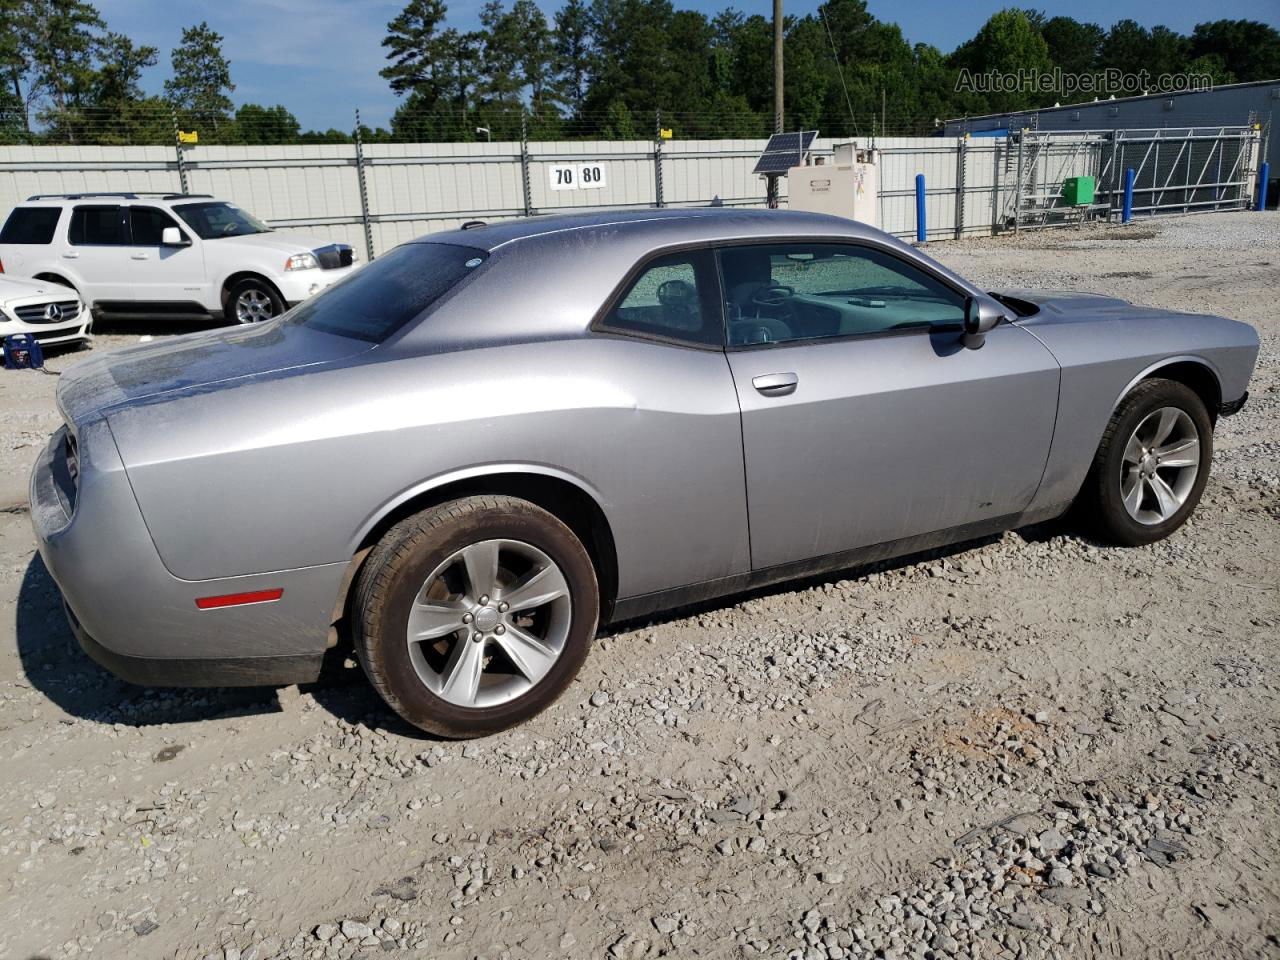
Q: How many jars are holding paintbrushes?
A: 0